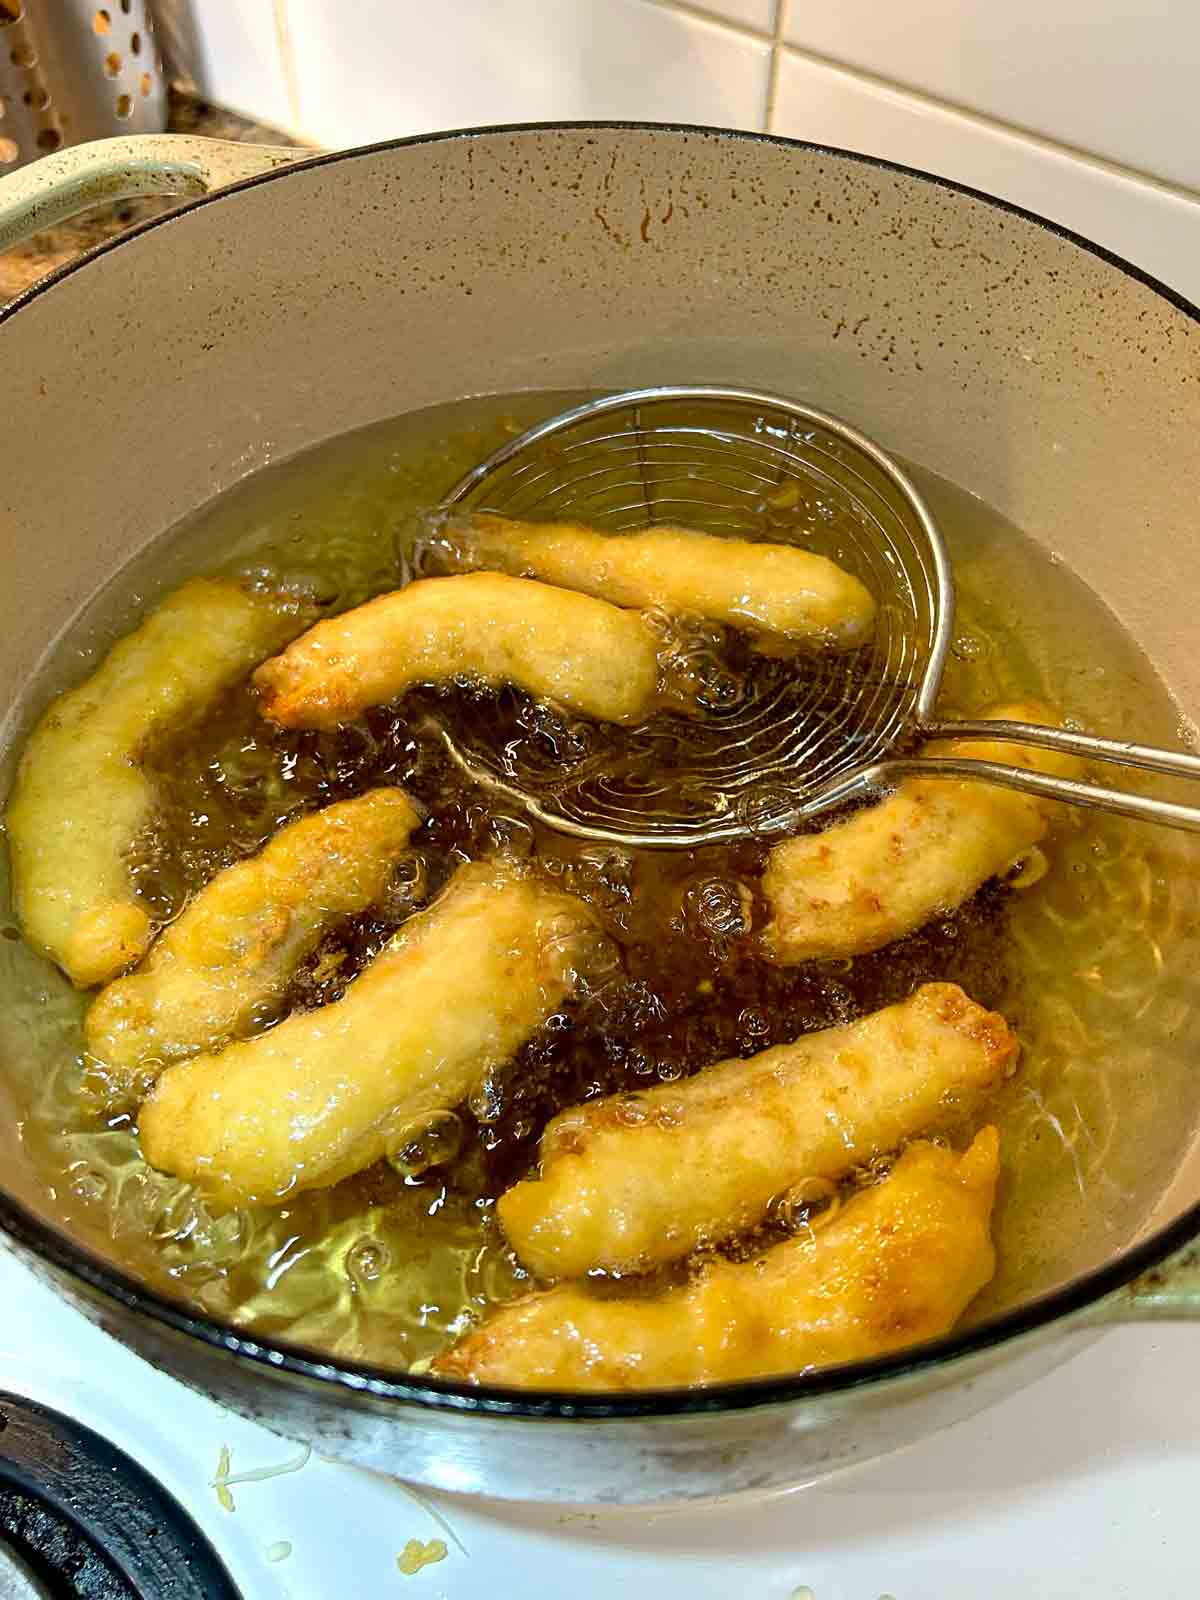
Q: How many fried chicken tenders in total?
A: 8